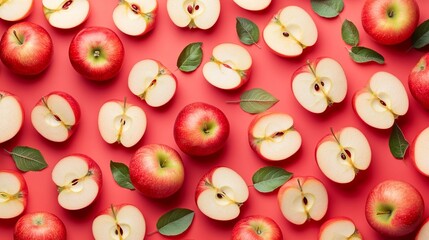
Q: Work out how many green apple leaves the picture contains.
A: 12